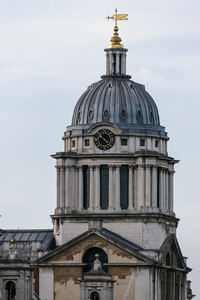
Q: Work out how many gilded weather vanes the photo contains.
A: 1